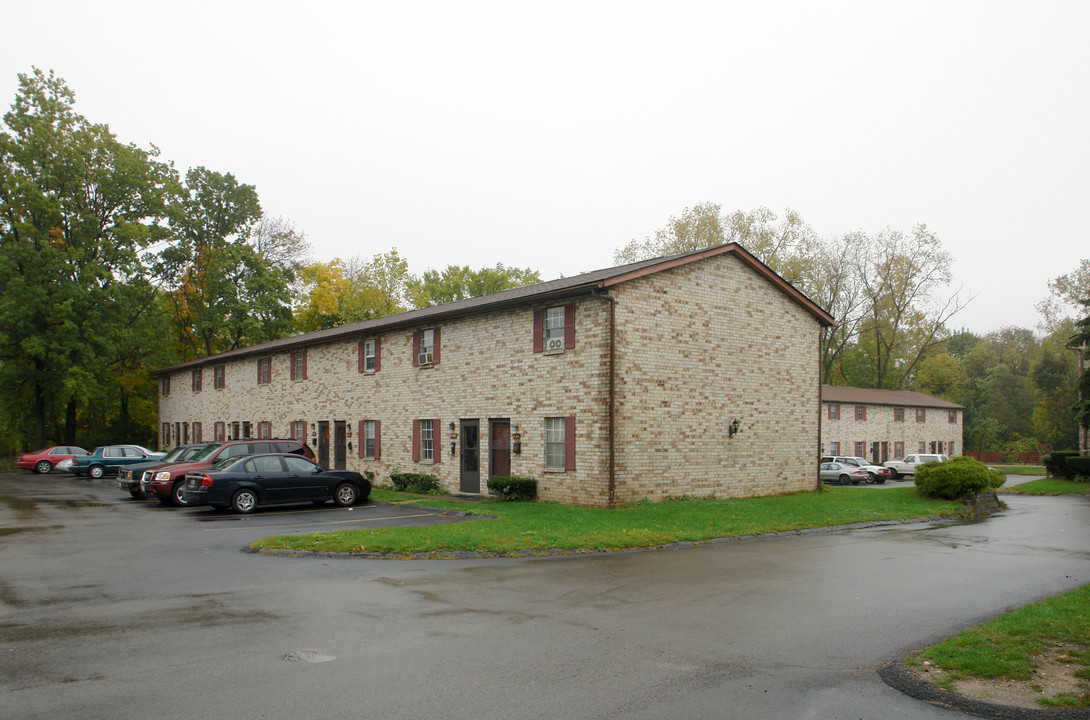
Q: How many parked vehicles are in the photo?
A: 9